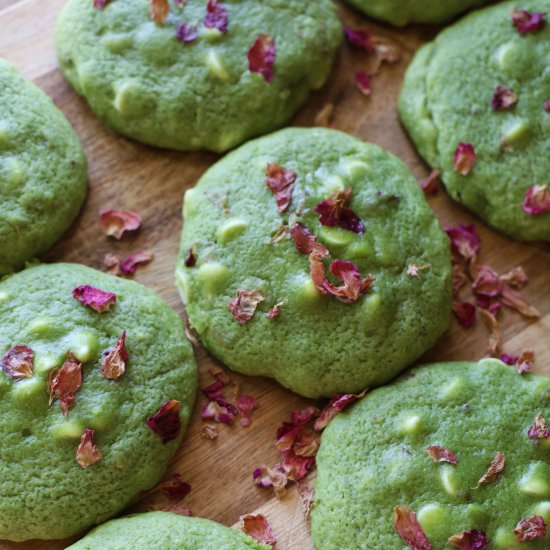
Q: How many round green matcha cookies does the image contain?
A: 8